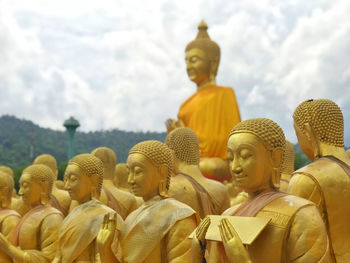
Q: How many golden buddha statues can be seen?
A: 13